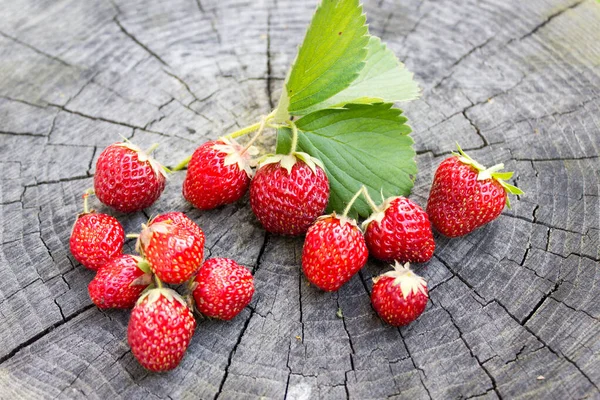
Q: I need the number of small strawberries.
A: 12